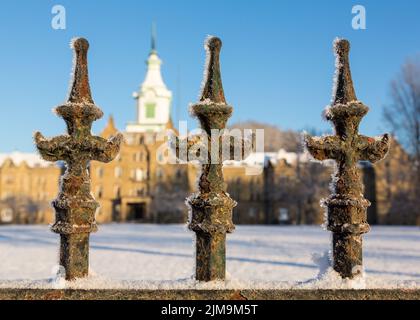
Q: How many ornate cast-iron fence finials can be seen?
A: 3